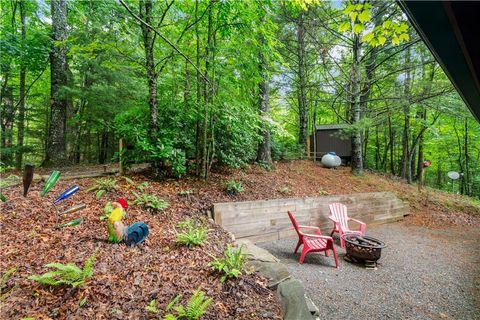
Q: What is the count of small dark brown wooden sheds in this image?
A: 1